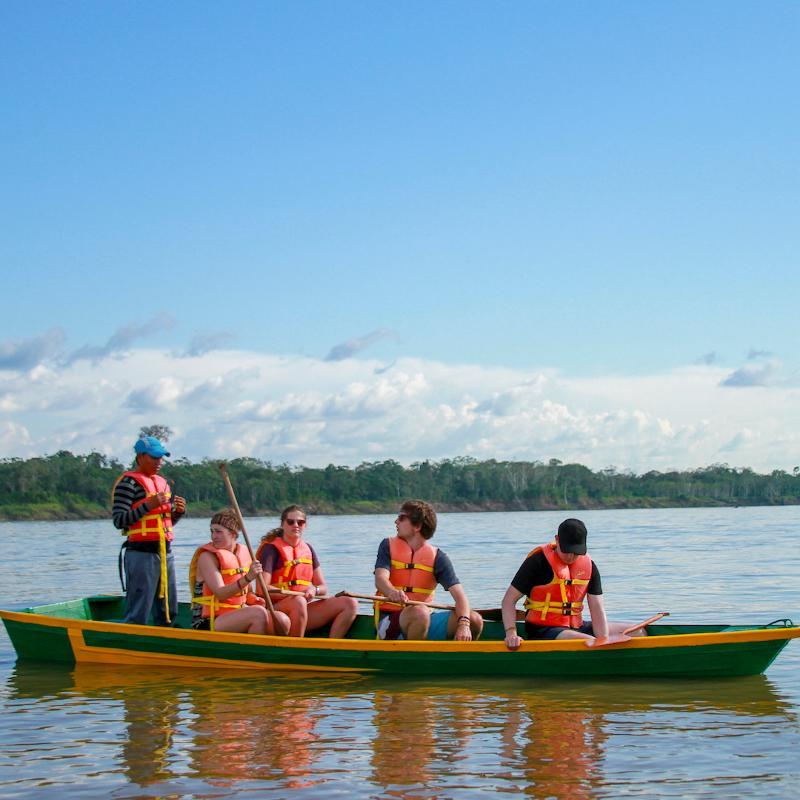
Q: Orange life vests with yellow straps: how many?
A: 5